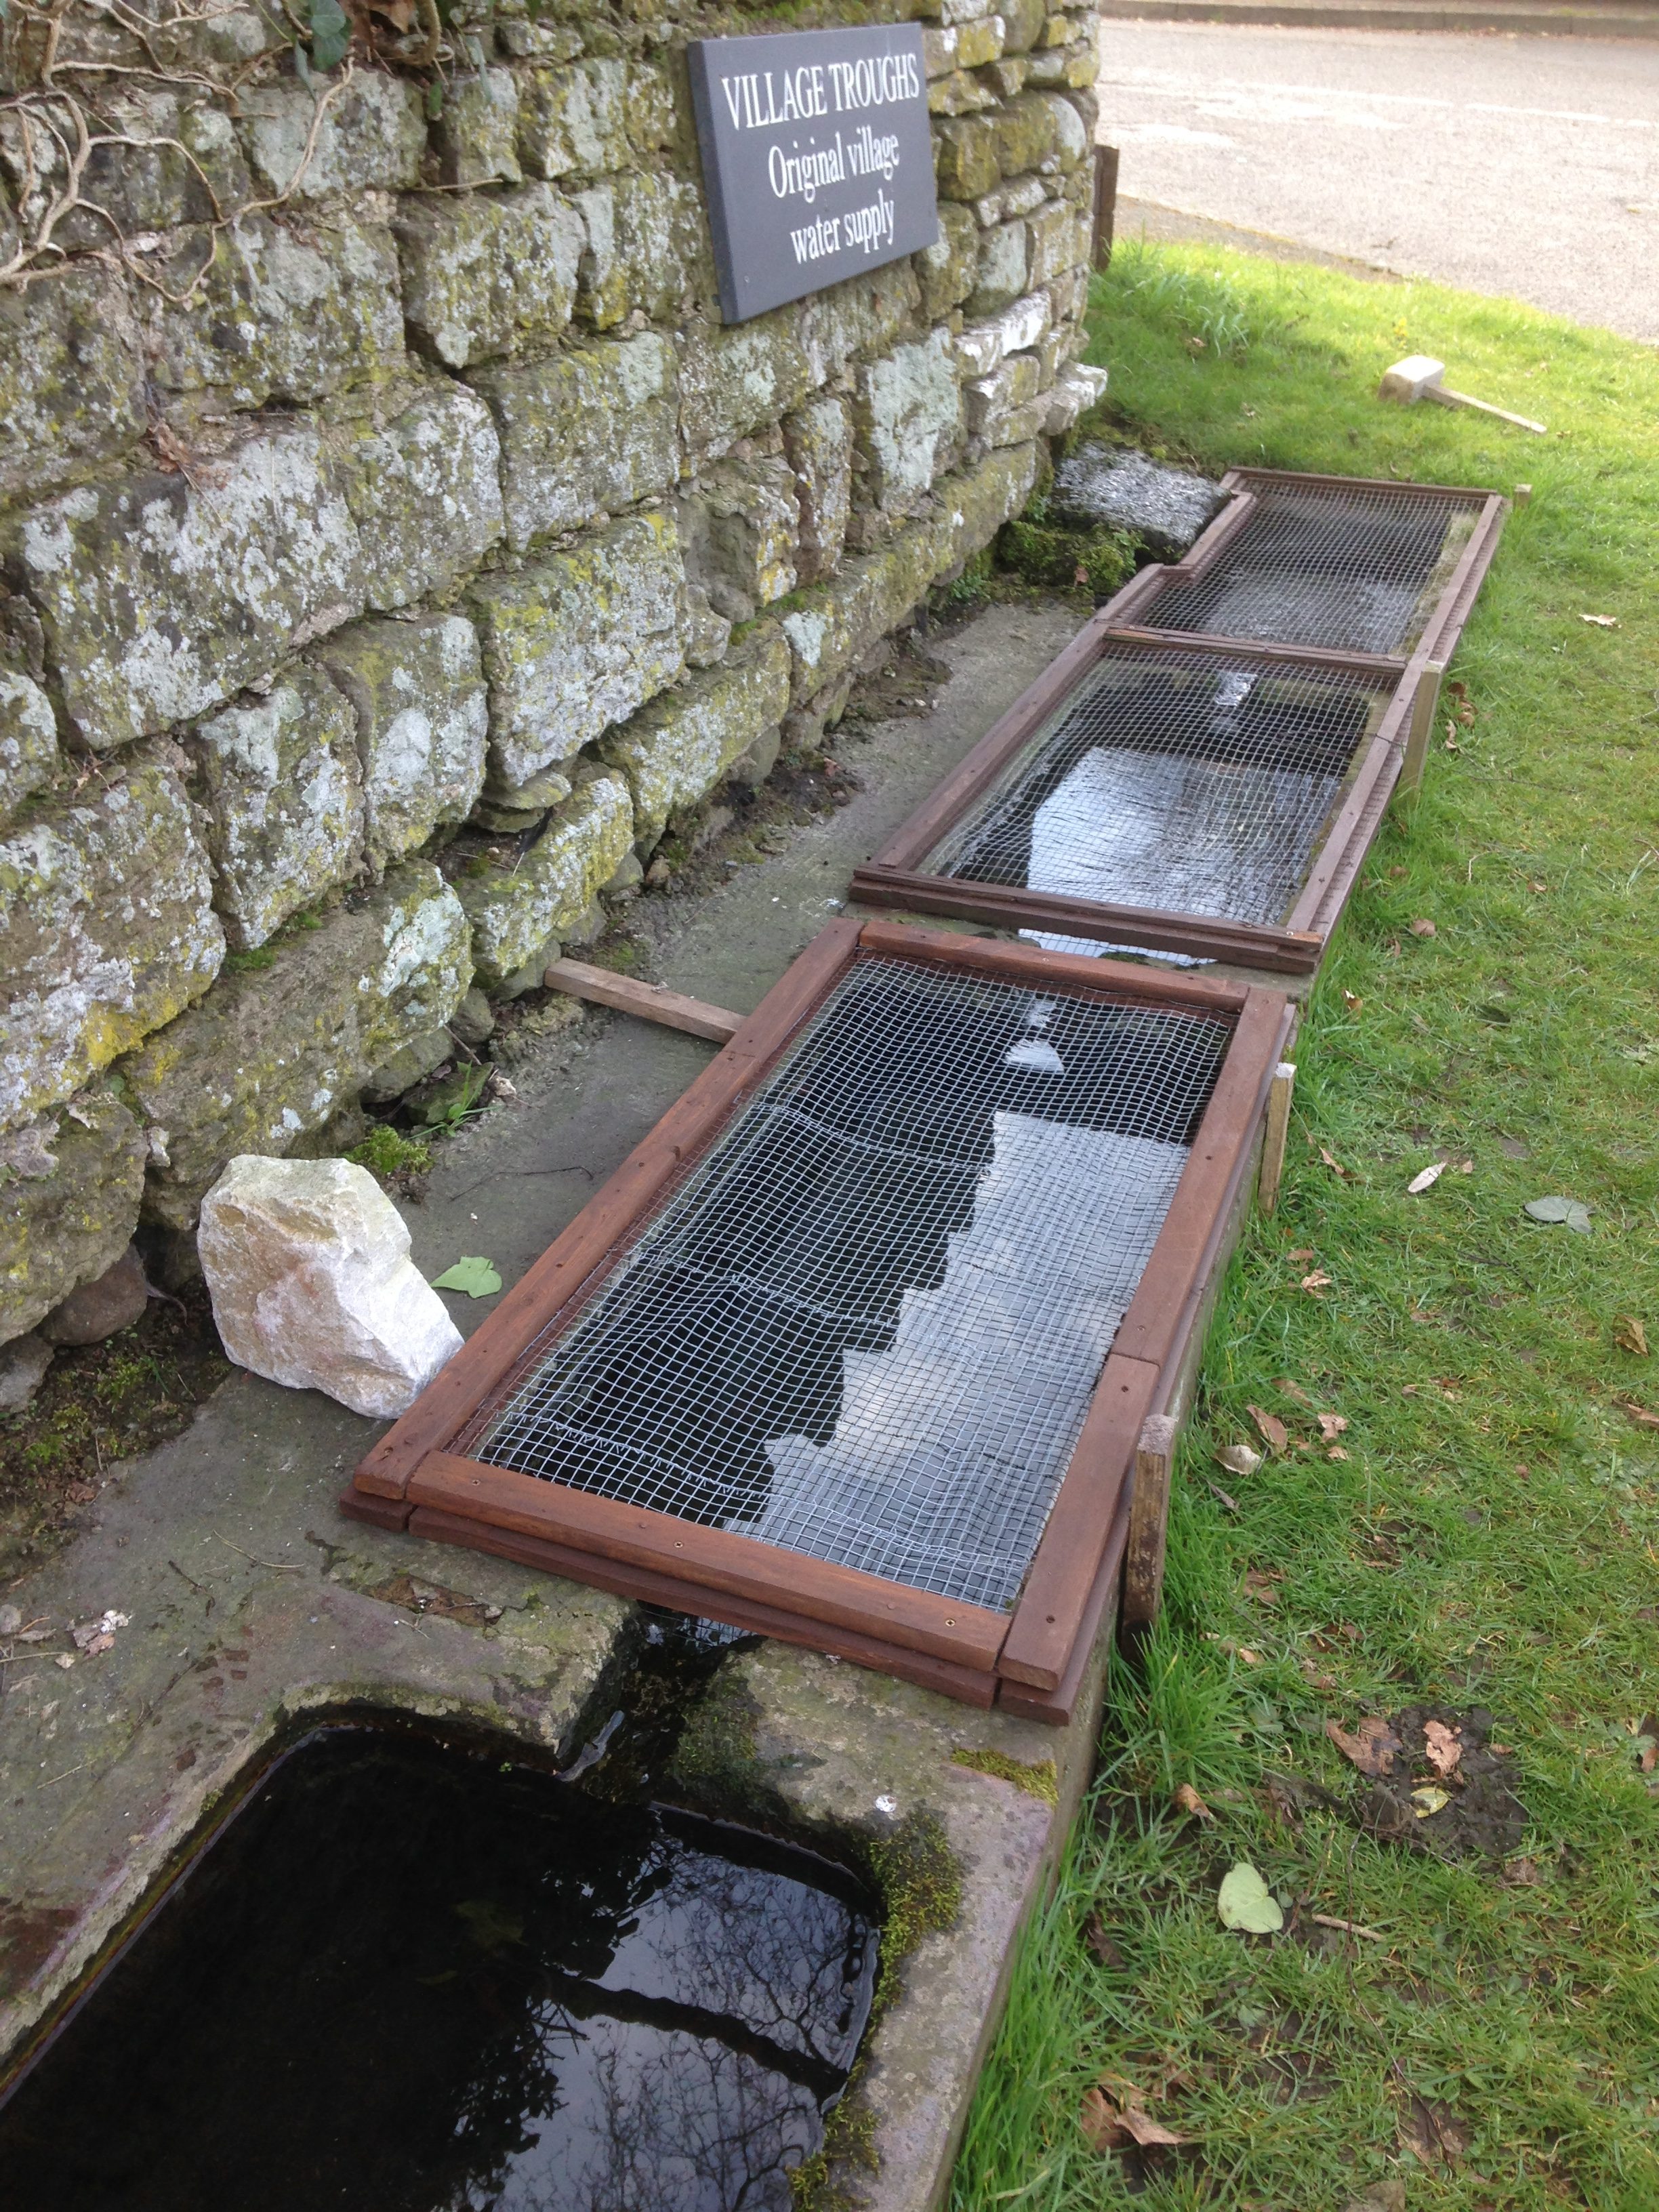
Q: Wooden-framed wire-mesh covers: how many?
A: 3